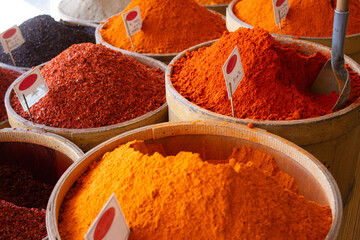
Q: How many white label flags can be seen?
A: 6